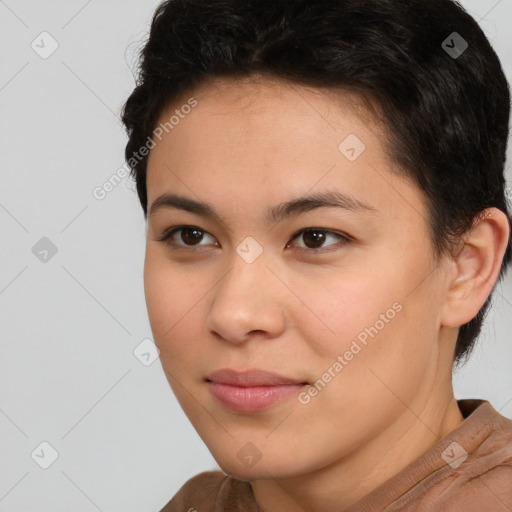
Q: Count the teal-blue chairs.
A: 0